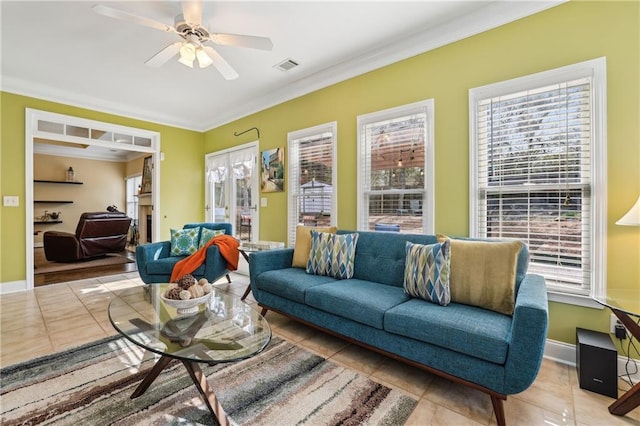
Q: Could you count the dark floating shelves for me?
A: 3